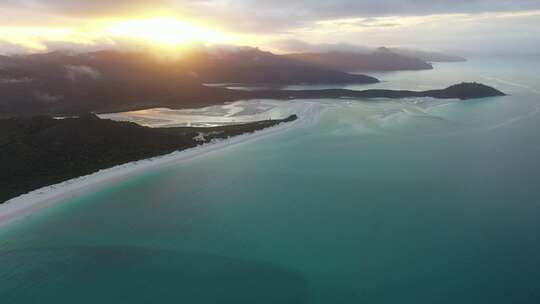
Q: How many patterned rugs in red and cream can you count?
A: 0